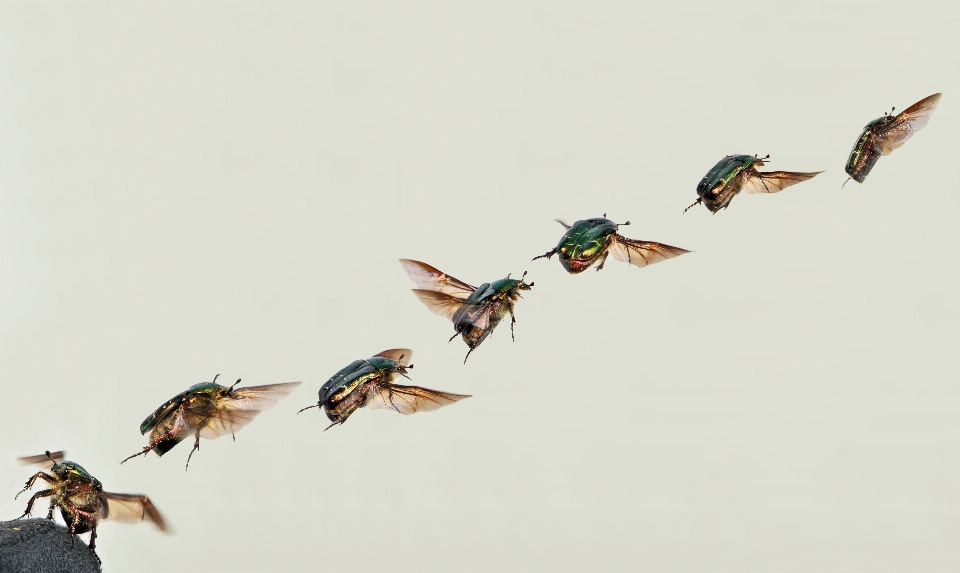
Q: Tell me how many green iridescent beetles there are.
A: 7